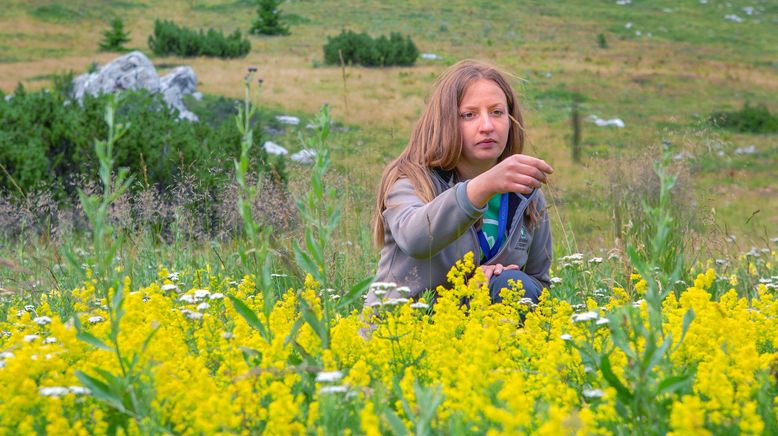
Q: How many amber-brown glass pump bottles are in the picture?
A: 0